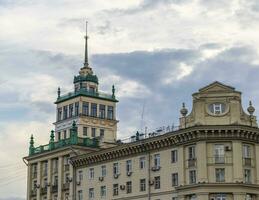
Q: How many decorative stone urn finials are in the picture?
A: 2